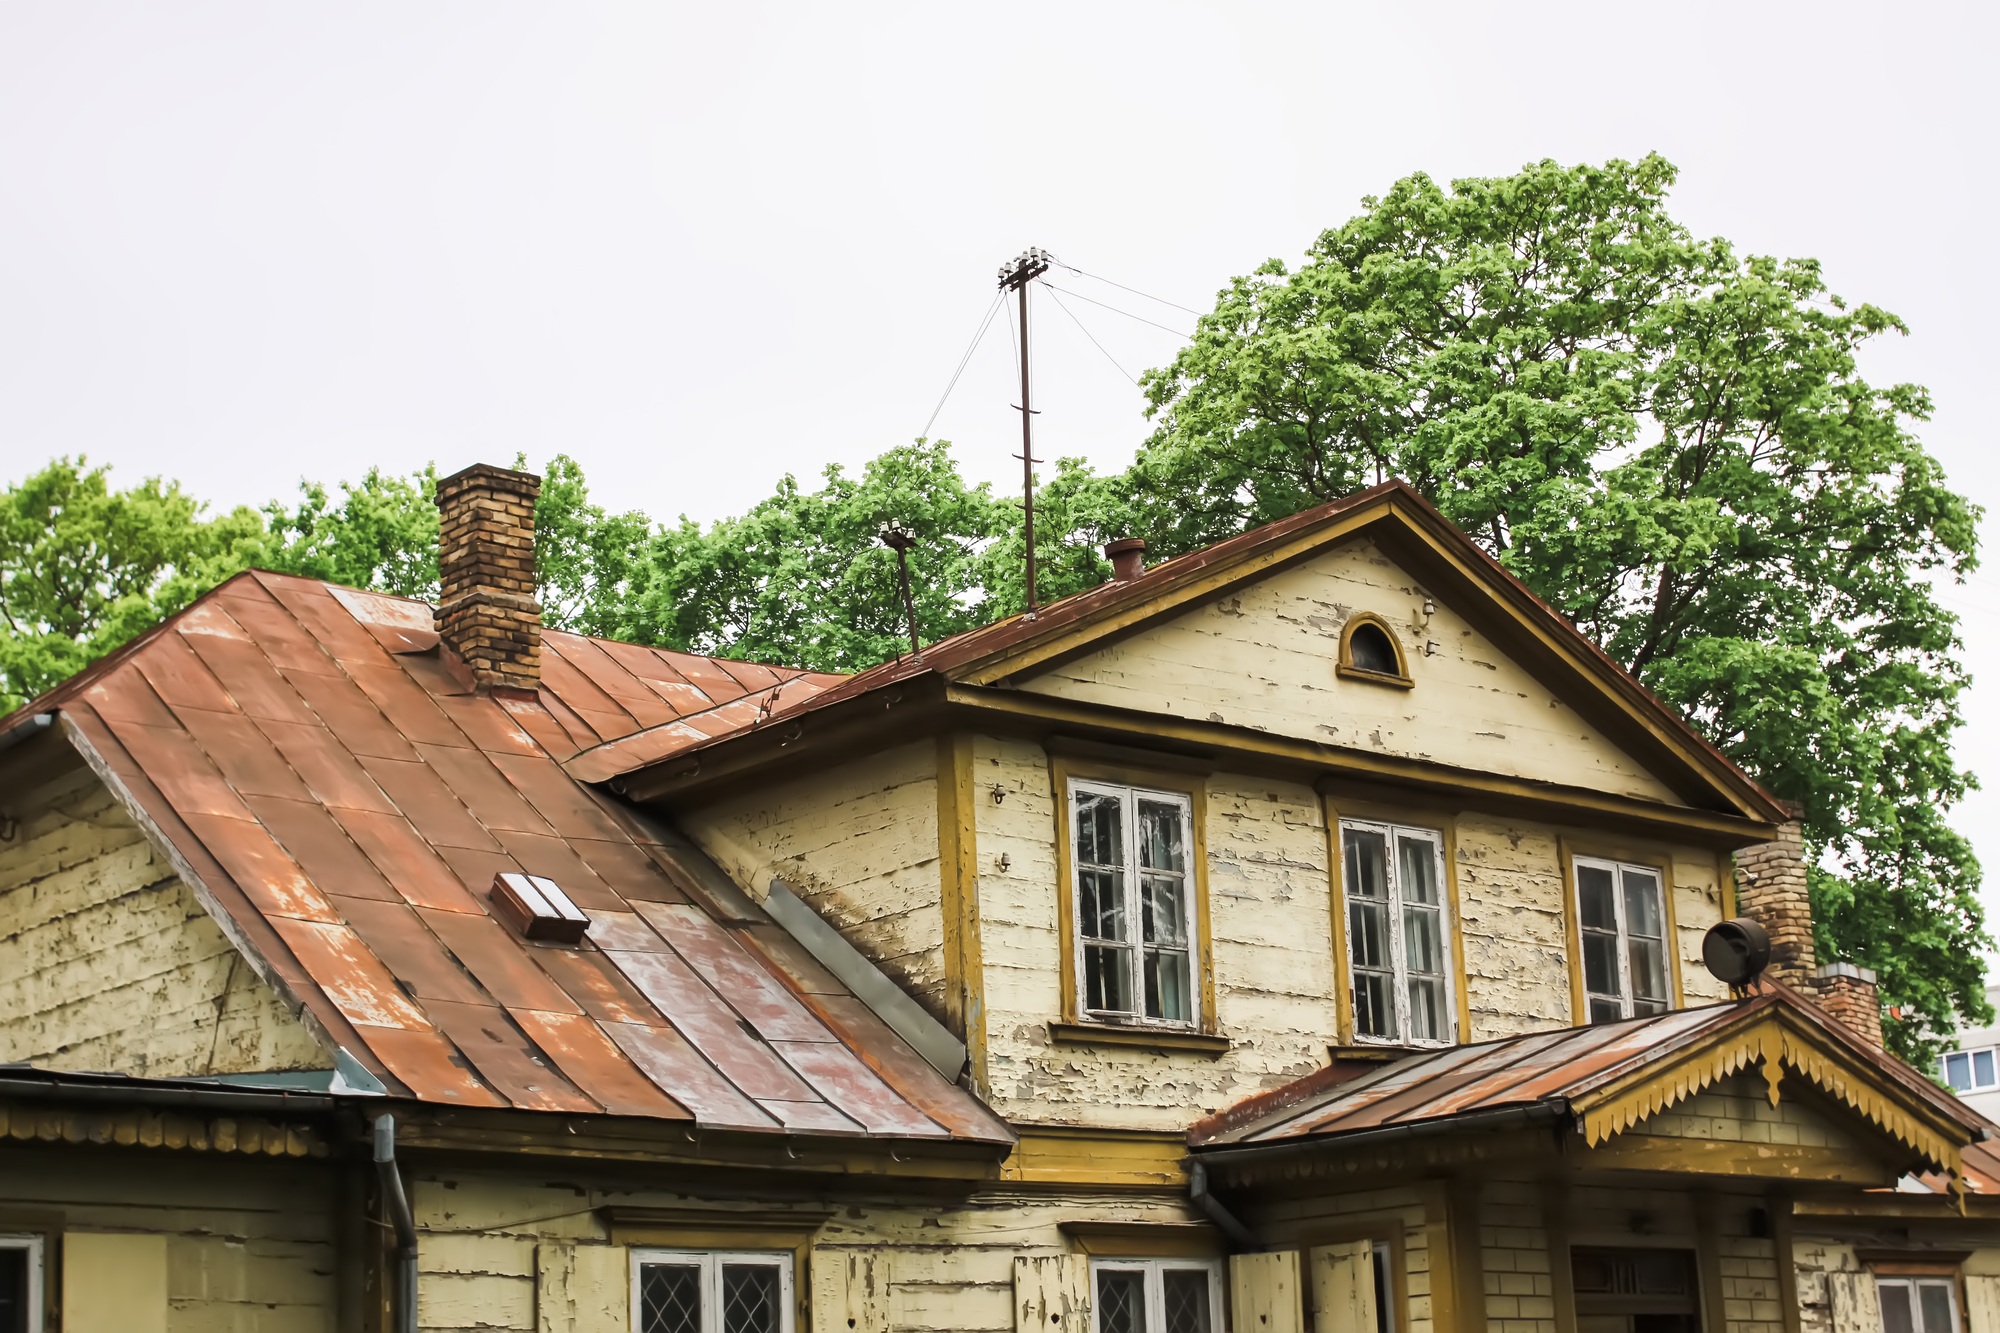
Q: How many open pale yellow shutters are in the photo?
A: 8